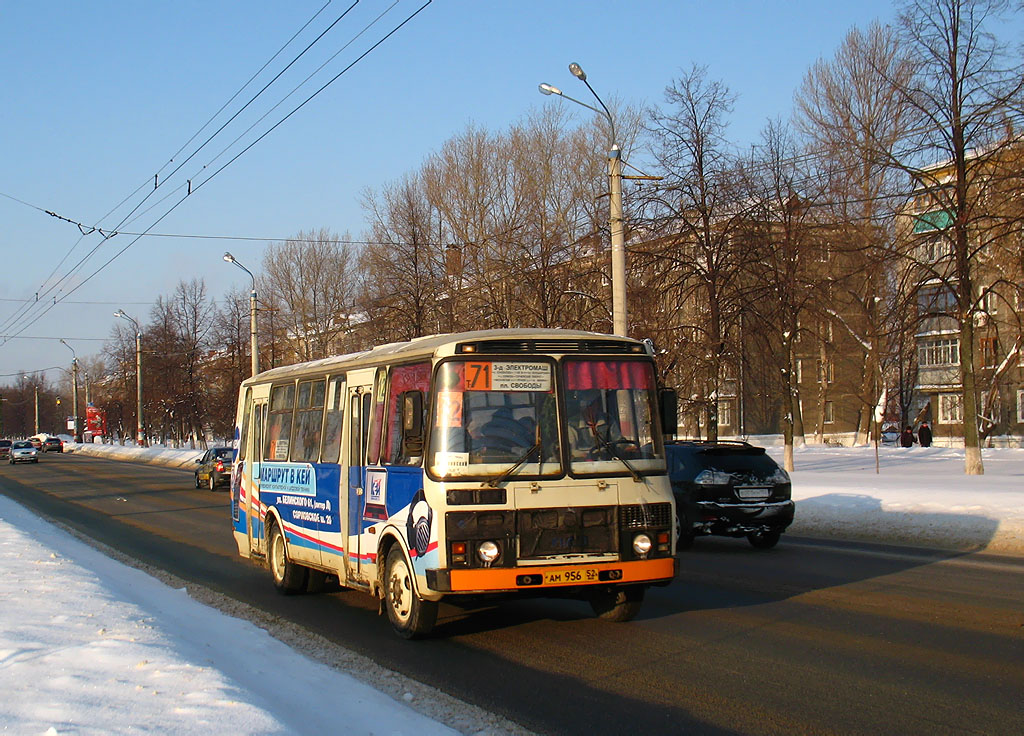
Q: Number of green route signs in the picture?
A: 0